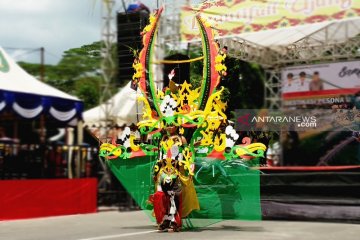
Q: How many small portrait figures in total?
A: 3